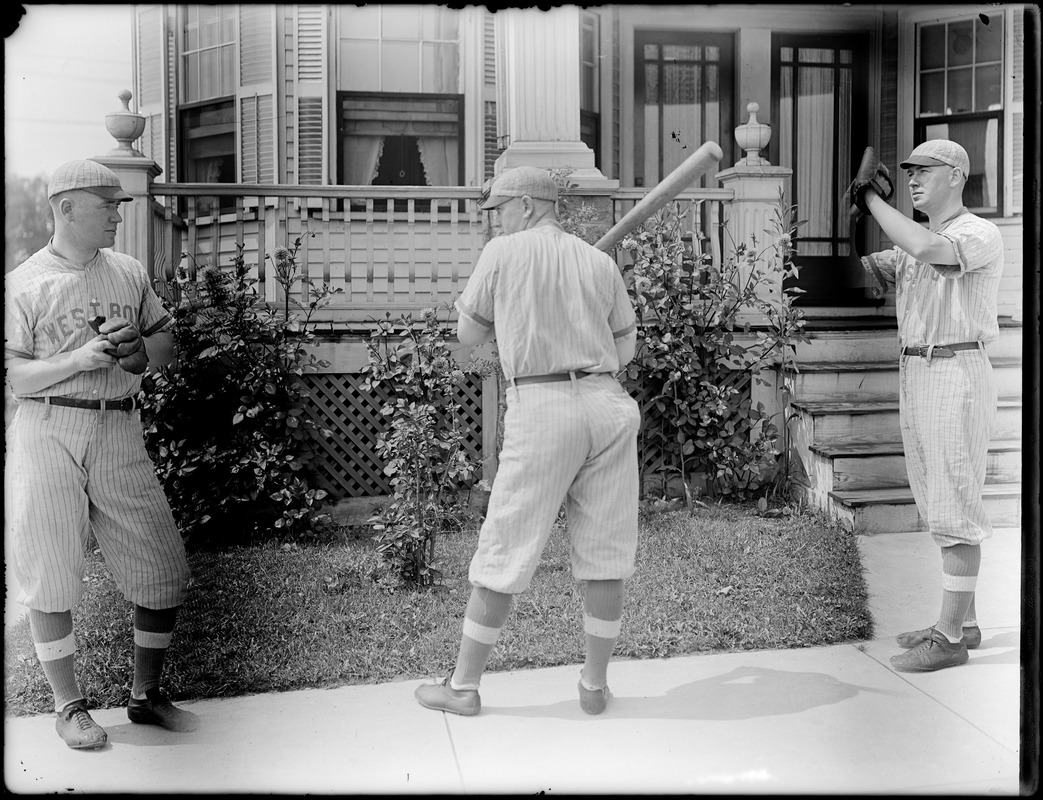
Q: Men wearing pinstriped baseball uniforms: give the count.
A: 3